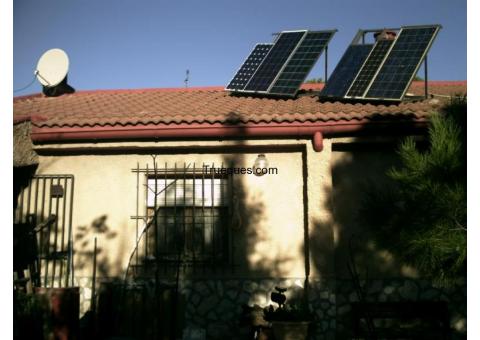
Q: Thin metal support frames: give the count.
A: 2